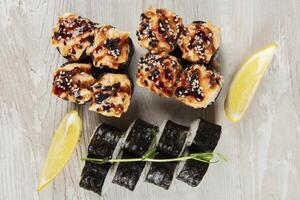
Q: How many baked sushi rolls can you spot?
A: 8